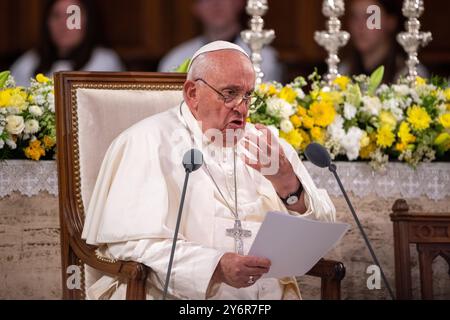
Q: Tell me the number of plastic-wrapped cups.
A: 0